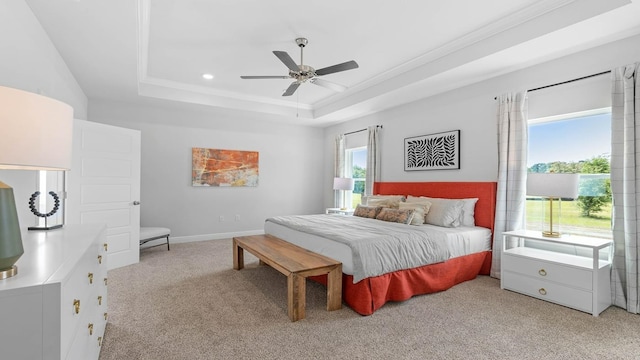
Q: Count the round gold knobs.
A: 11